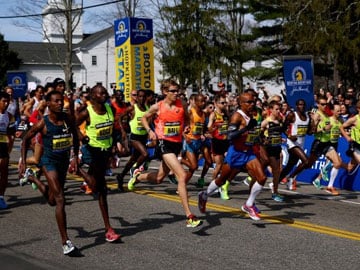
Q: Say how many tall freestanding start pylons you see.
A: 1